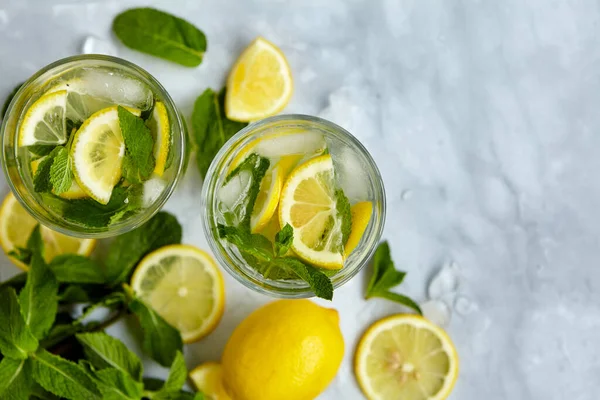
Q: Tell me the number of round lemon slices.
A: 3